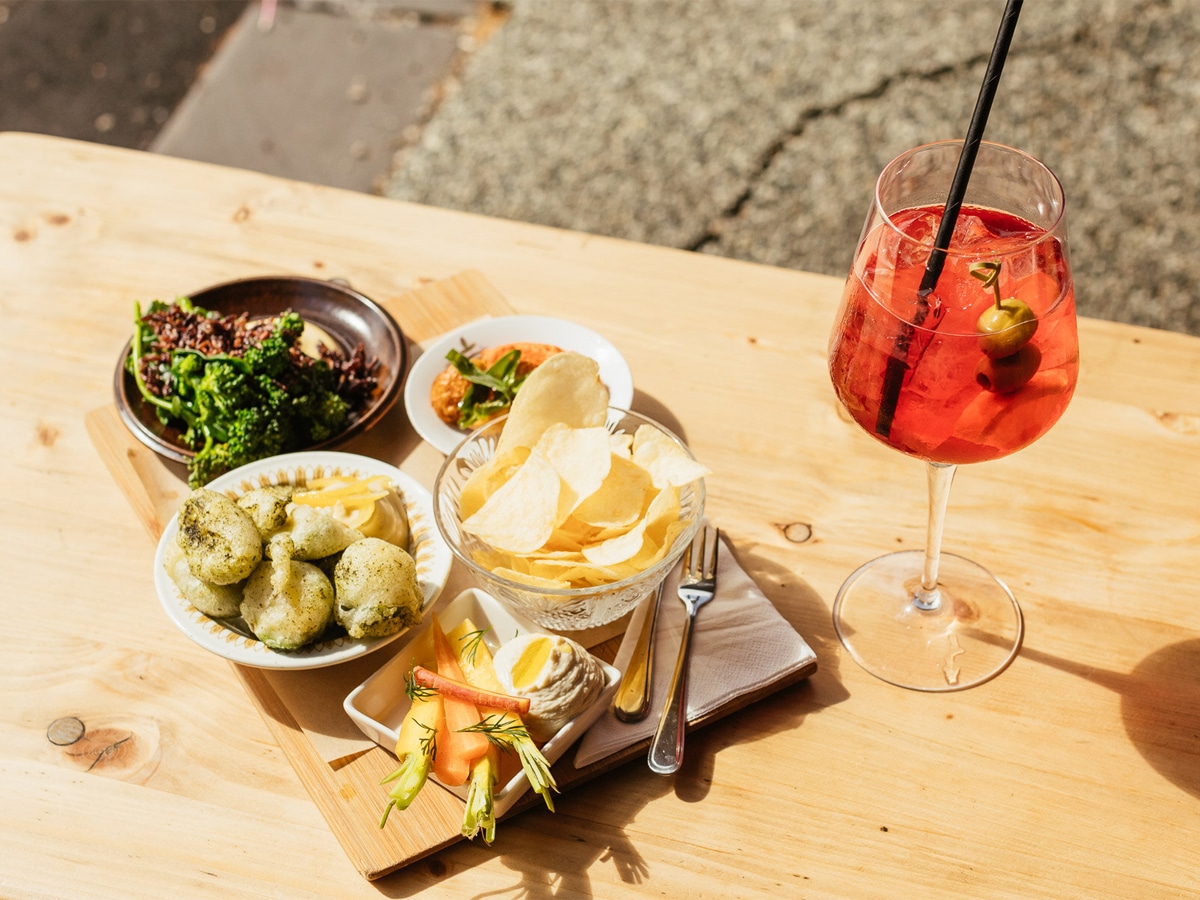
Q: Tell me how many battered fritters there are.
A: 6